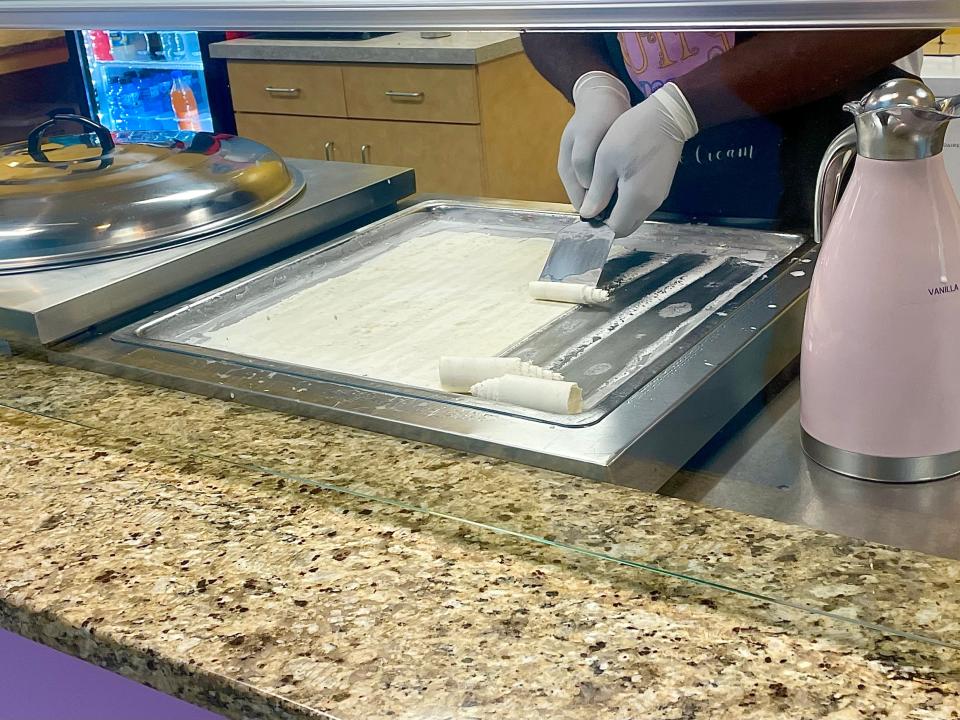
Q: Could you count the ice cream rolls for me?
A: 3